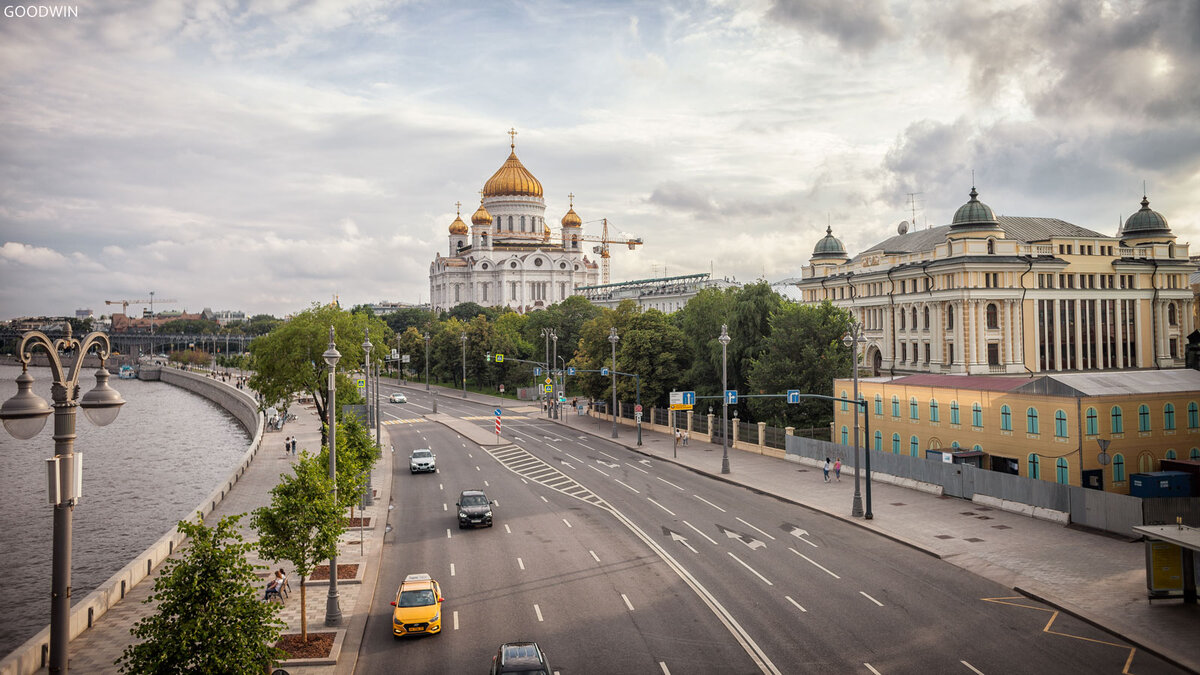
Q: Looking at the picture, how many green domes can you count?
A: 3